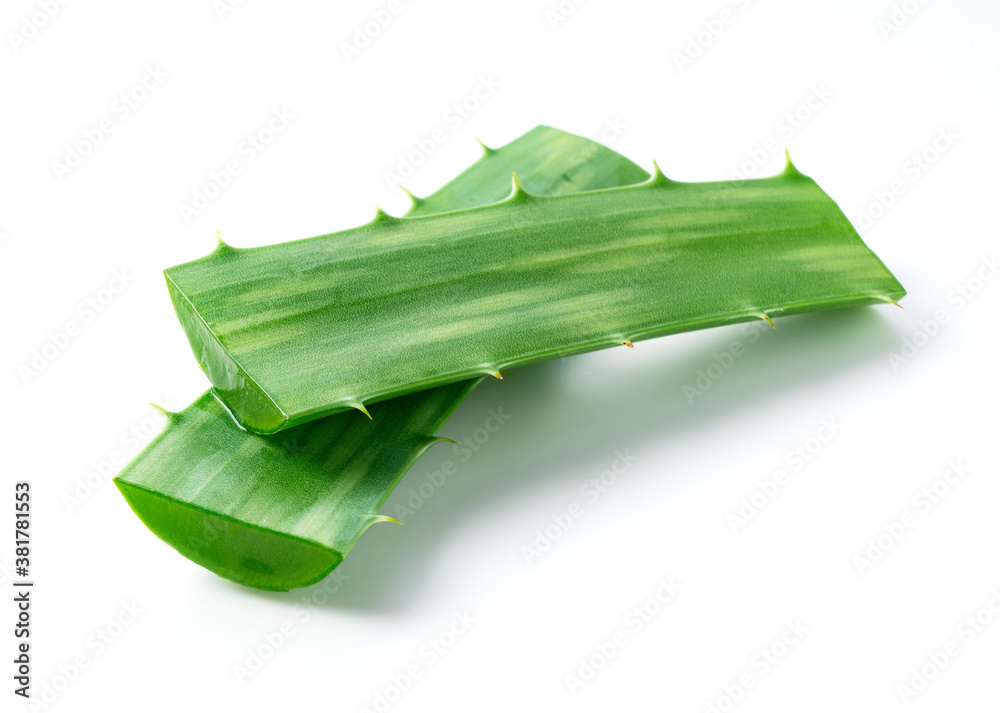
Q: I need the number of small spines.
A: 15